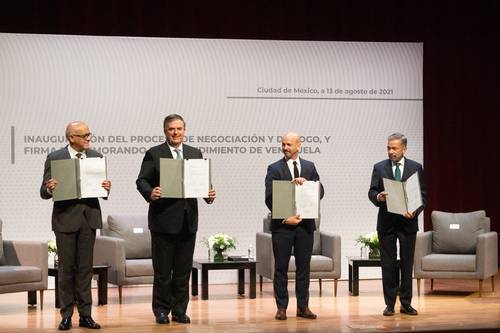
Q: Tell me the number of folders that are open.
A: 4